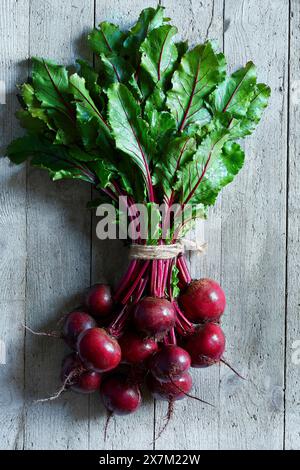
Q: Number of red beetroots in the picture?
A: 11